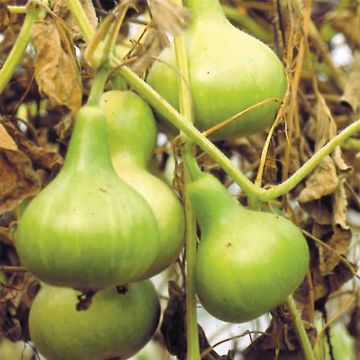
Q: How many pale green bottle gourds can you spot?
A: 5